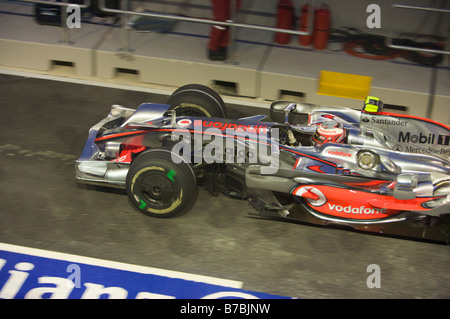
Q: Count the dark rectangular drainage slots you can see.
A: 5